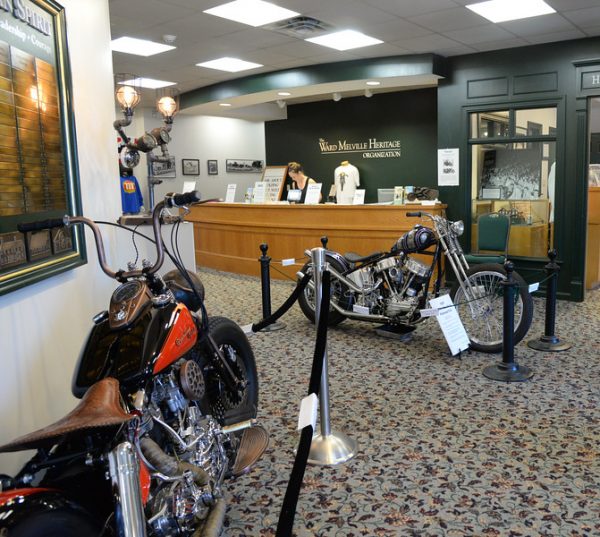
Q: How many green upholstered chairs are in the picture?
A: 1